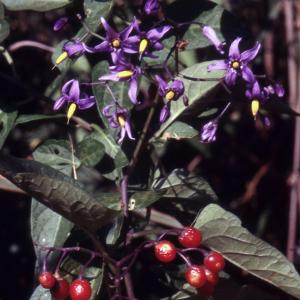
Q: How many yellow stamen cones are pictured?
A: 9